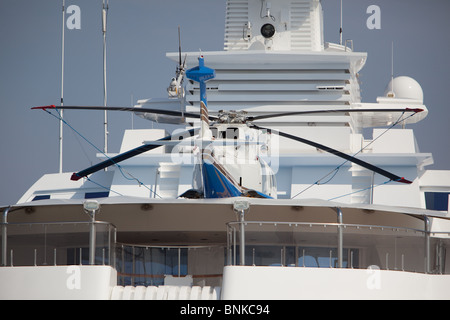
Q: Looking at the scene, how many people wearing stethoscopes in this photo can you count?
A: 0